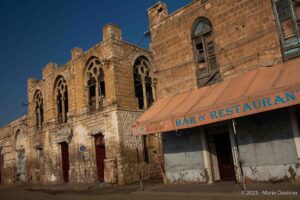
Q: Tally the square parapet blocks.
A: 5